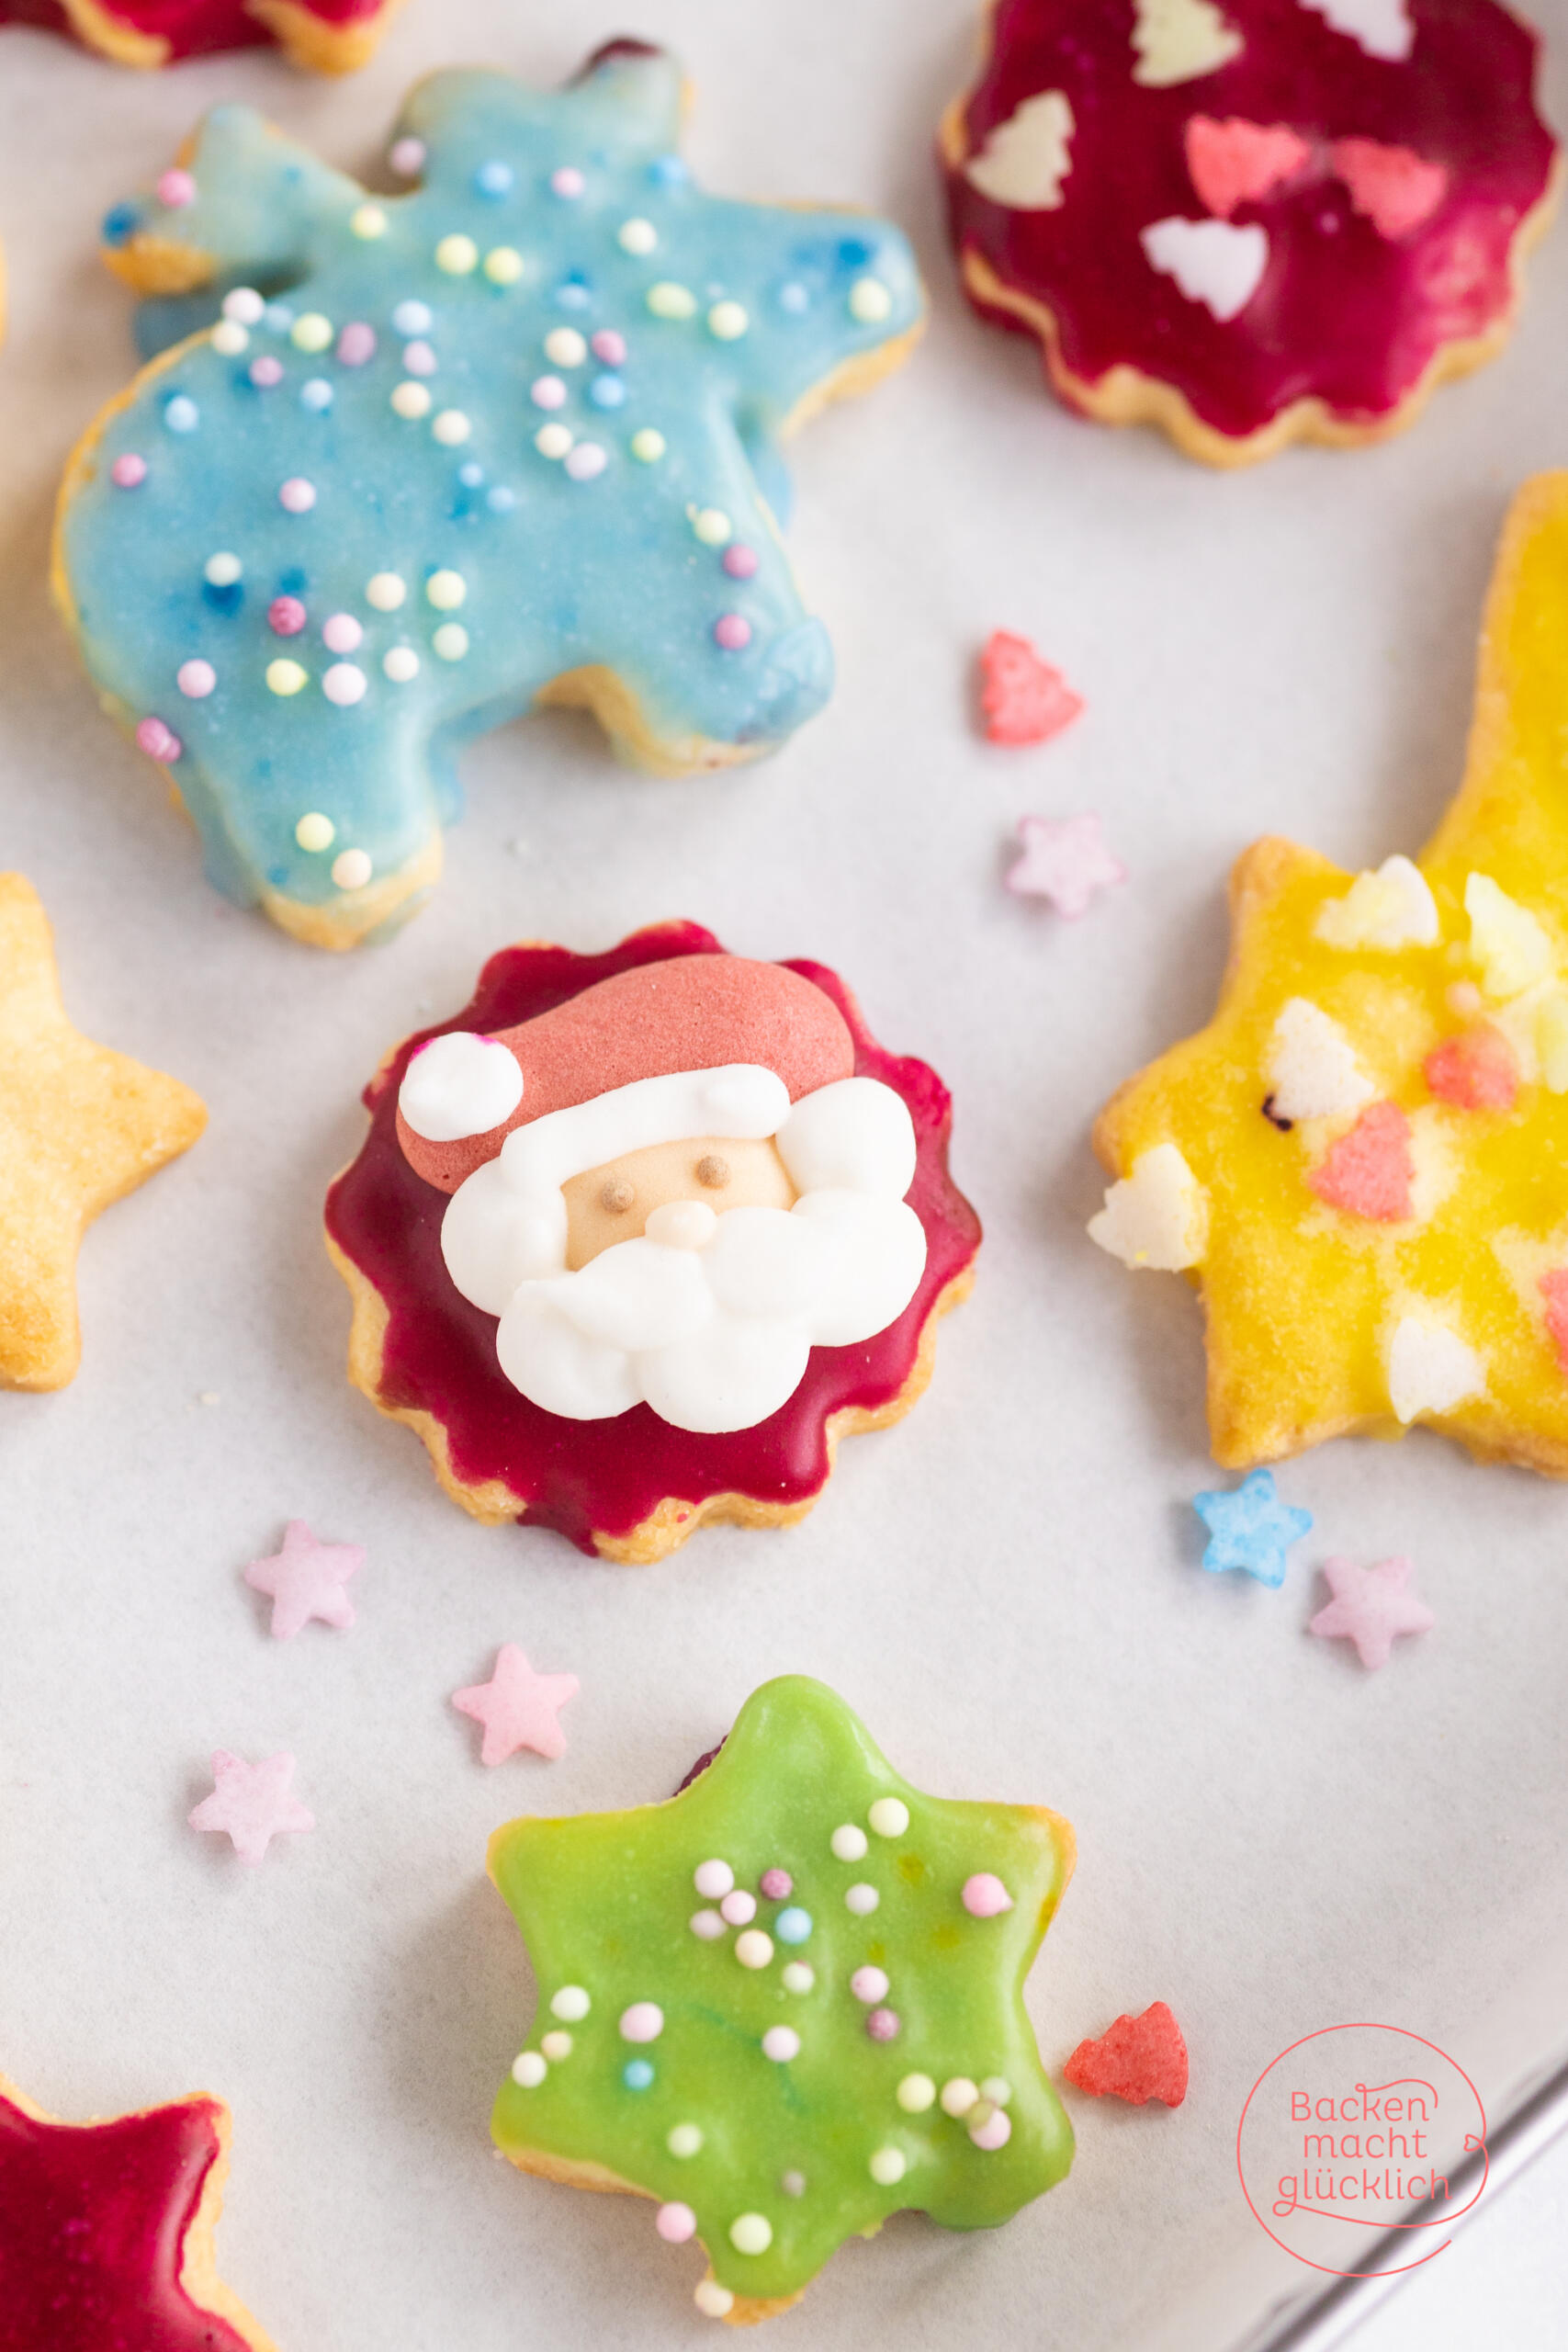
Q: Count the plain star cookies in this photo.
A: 1